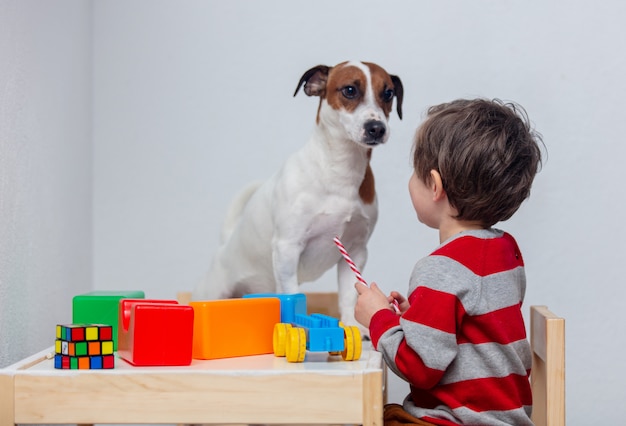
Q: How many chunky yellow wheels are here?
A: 4